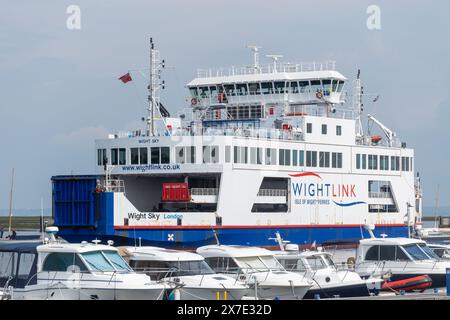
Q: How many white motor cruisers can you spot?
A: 5